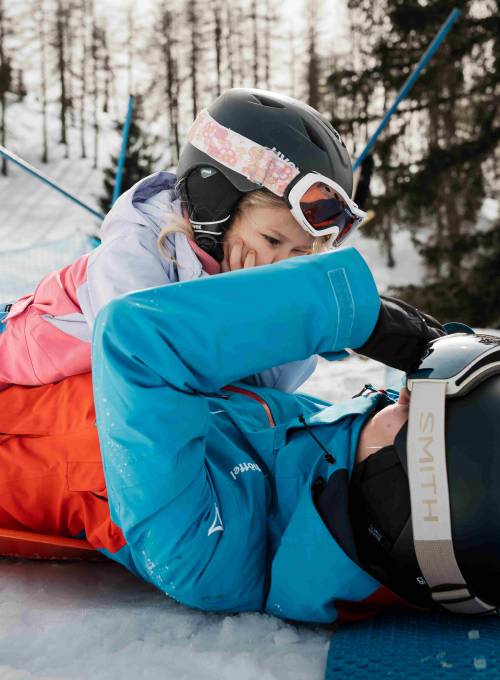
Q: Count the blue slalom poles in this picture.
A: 3